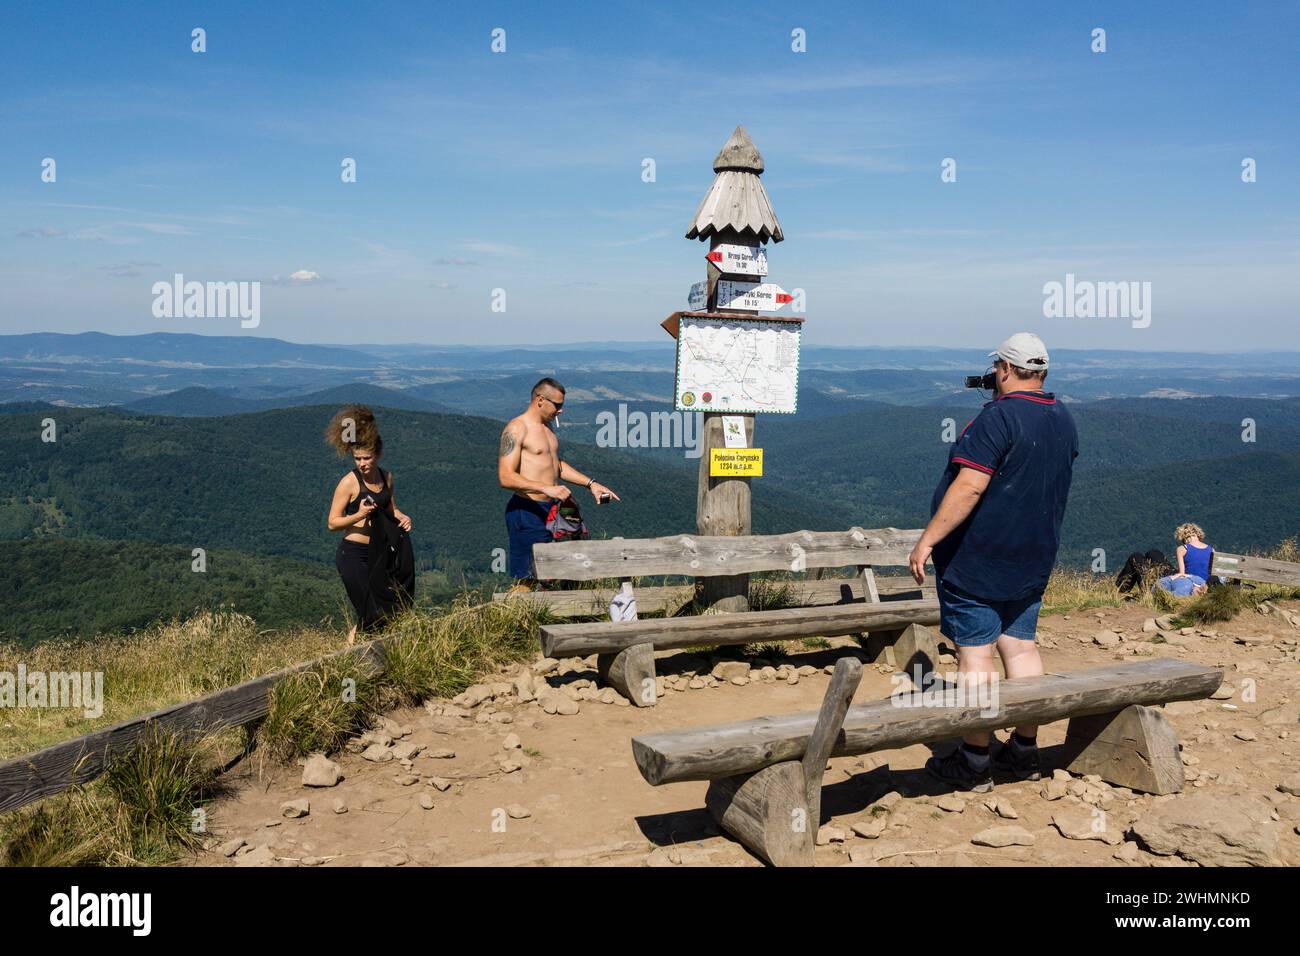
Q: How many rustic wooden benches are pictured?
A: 2